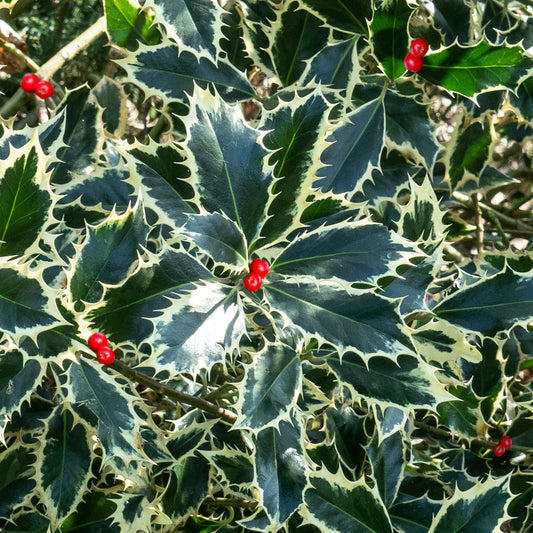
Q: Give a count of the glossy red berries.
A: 10